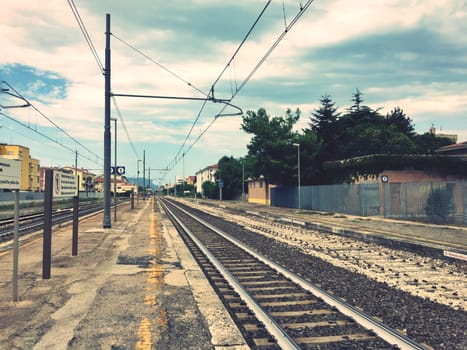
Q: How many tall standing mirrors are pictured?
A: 0